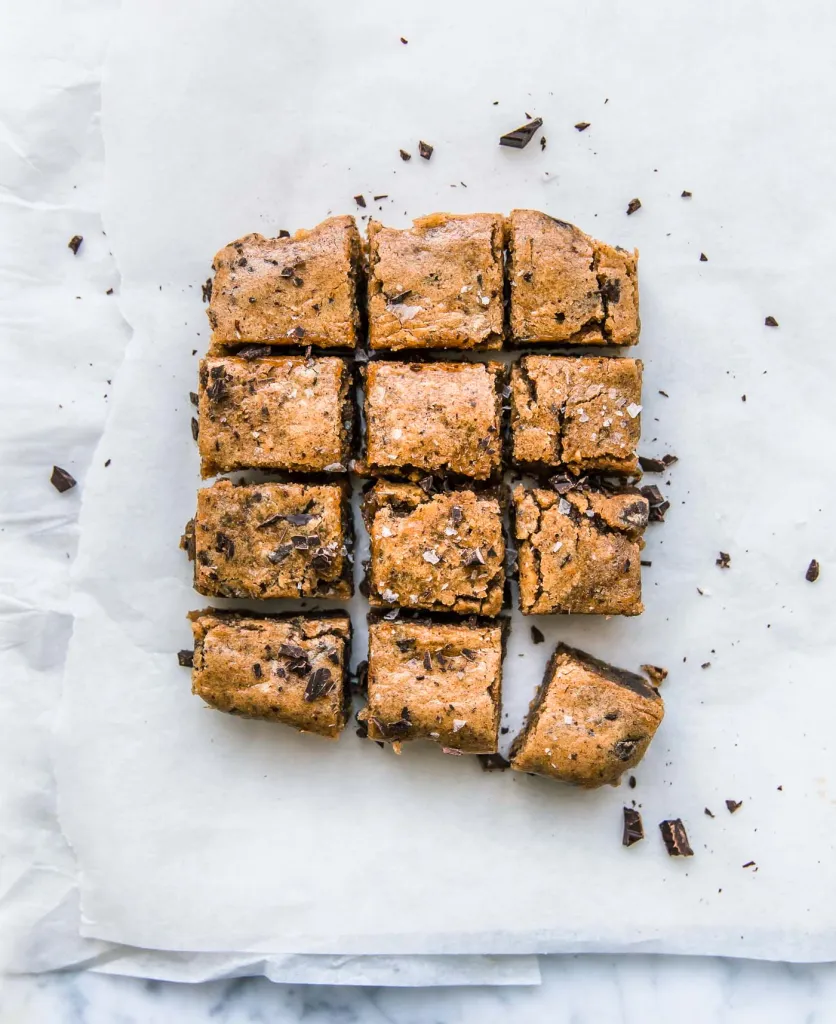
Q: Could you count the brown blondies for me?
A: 12